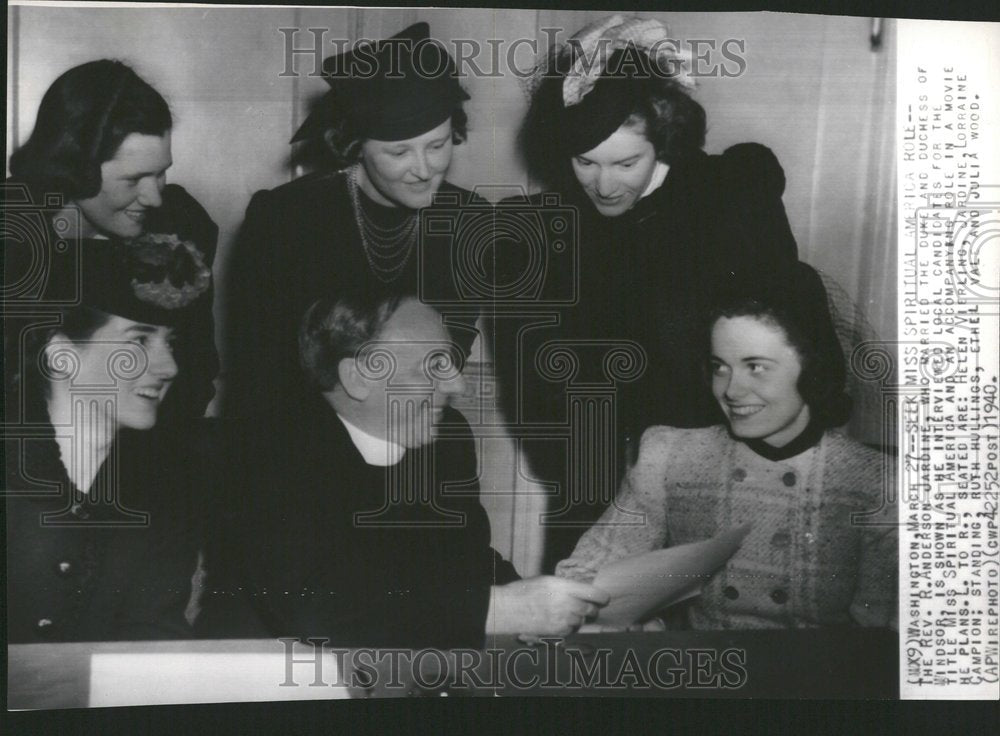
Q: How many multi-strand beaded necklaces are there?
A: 1